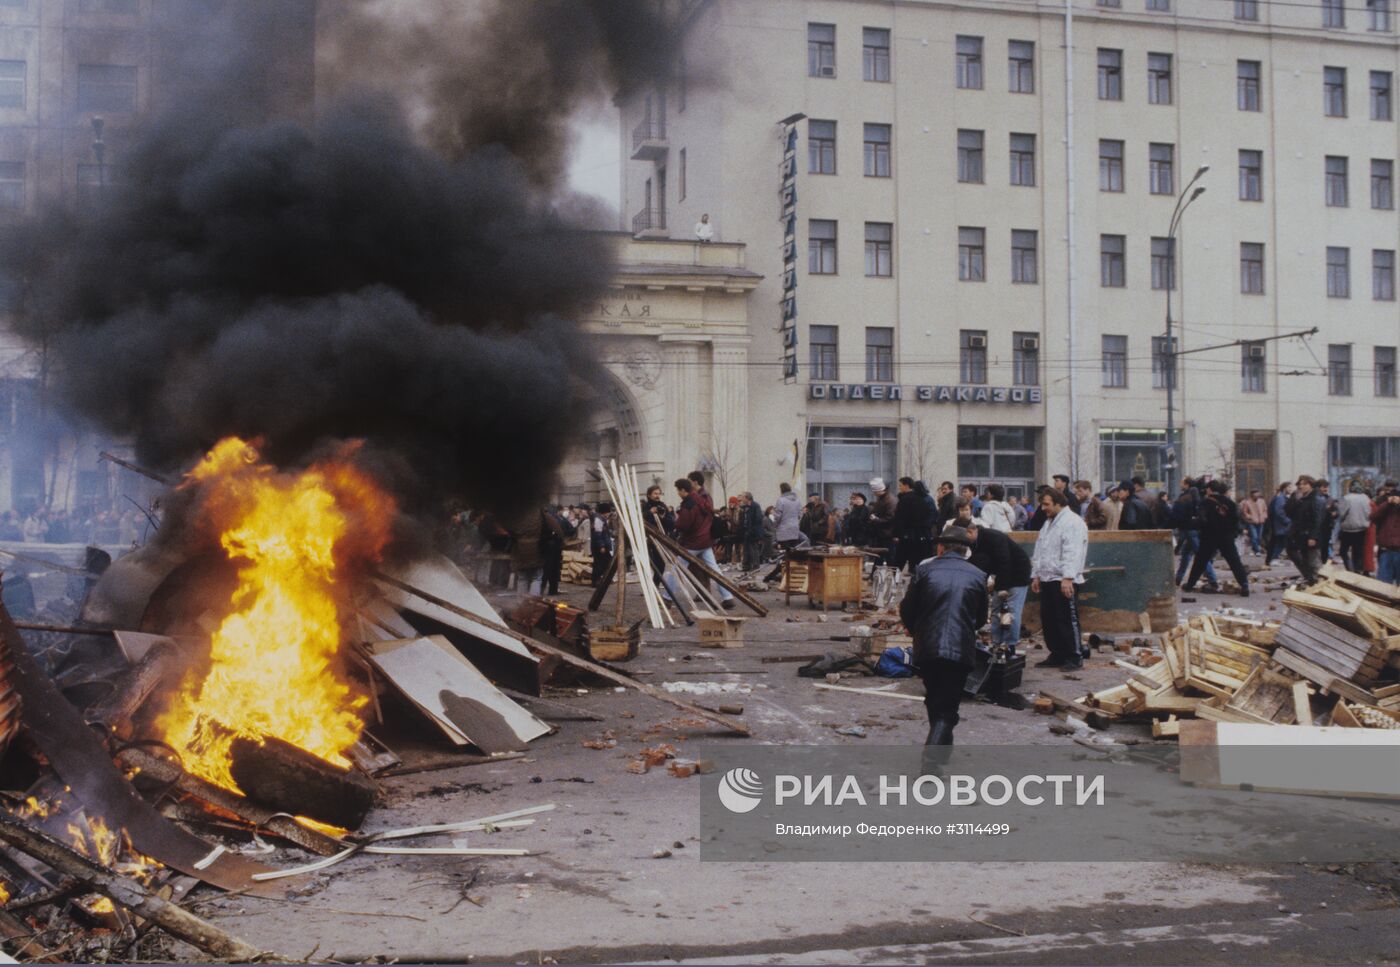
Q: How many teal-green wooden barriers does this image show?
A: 1